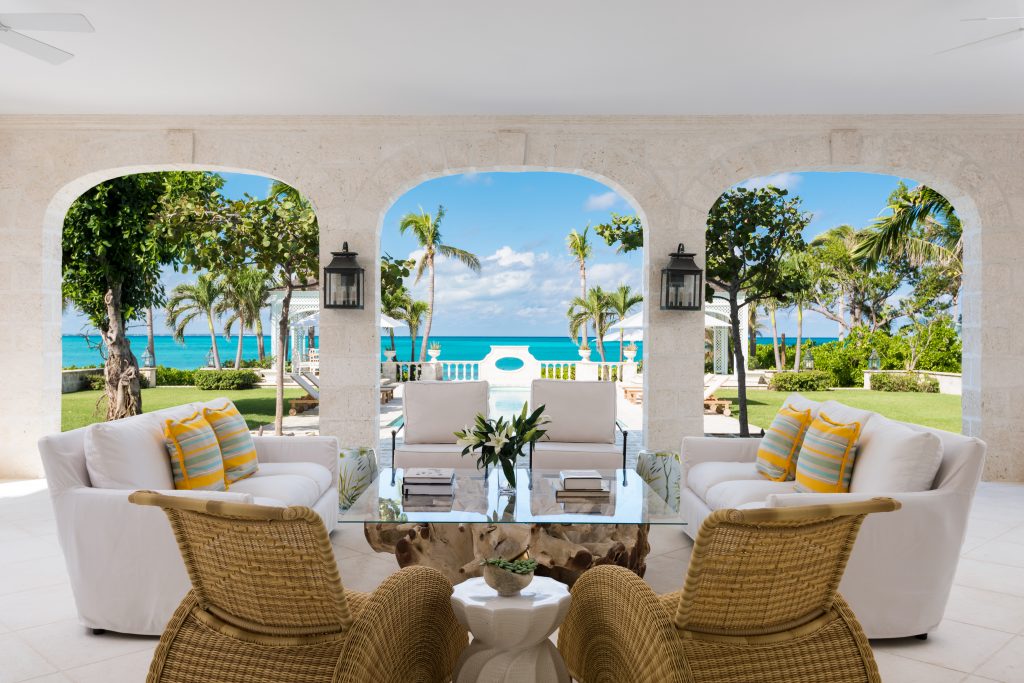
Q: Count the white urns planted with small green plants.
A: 4